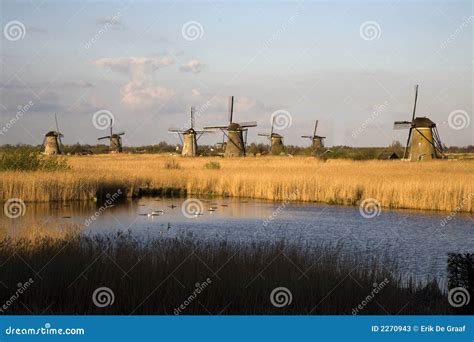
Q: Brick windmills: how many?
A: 7